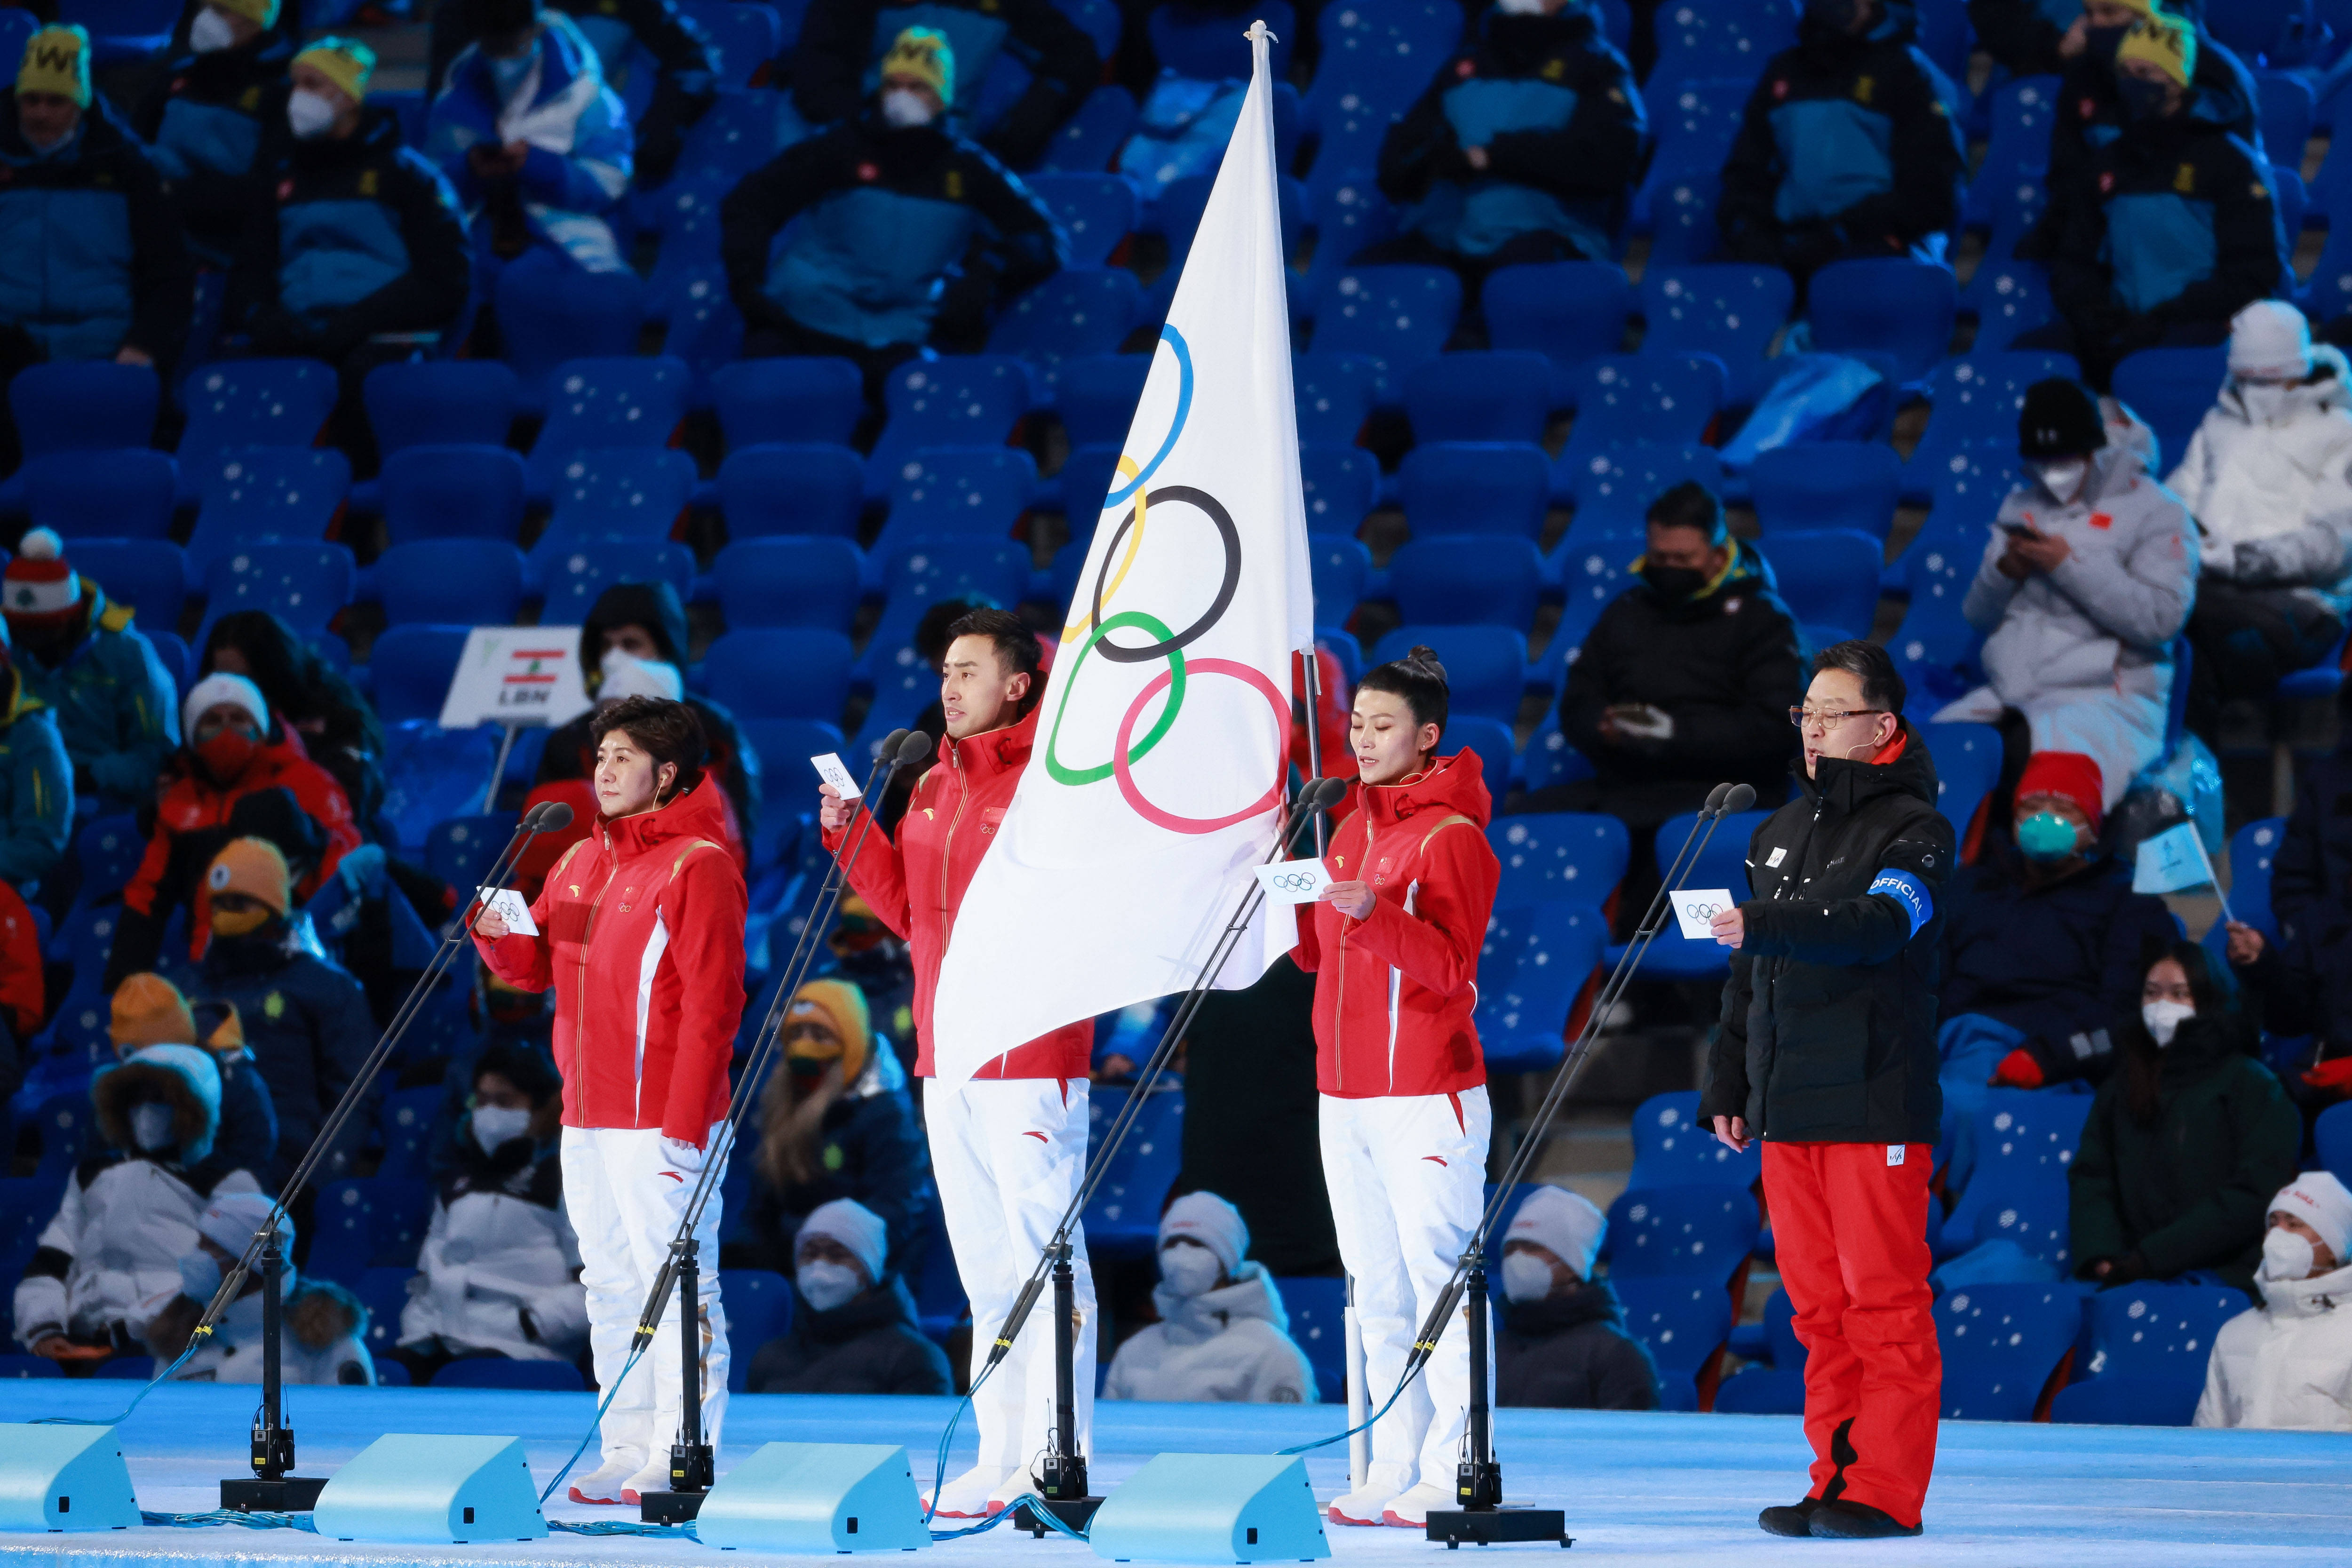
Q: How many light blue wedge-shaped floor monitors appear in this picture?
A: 4